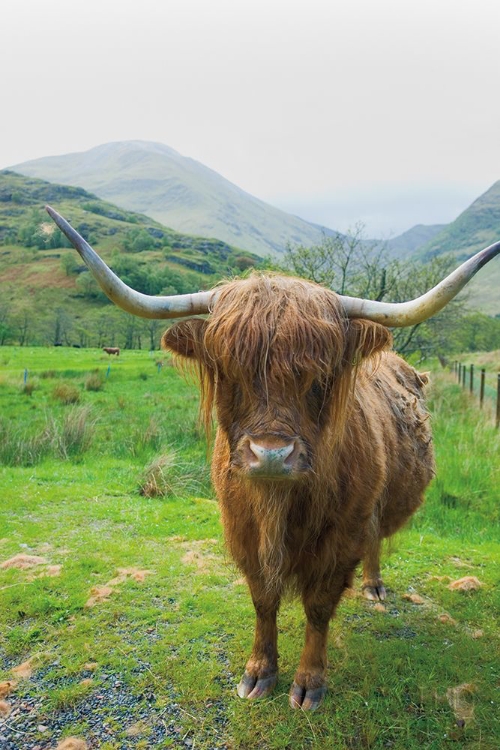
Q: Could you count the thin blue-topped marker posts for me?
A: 3